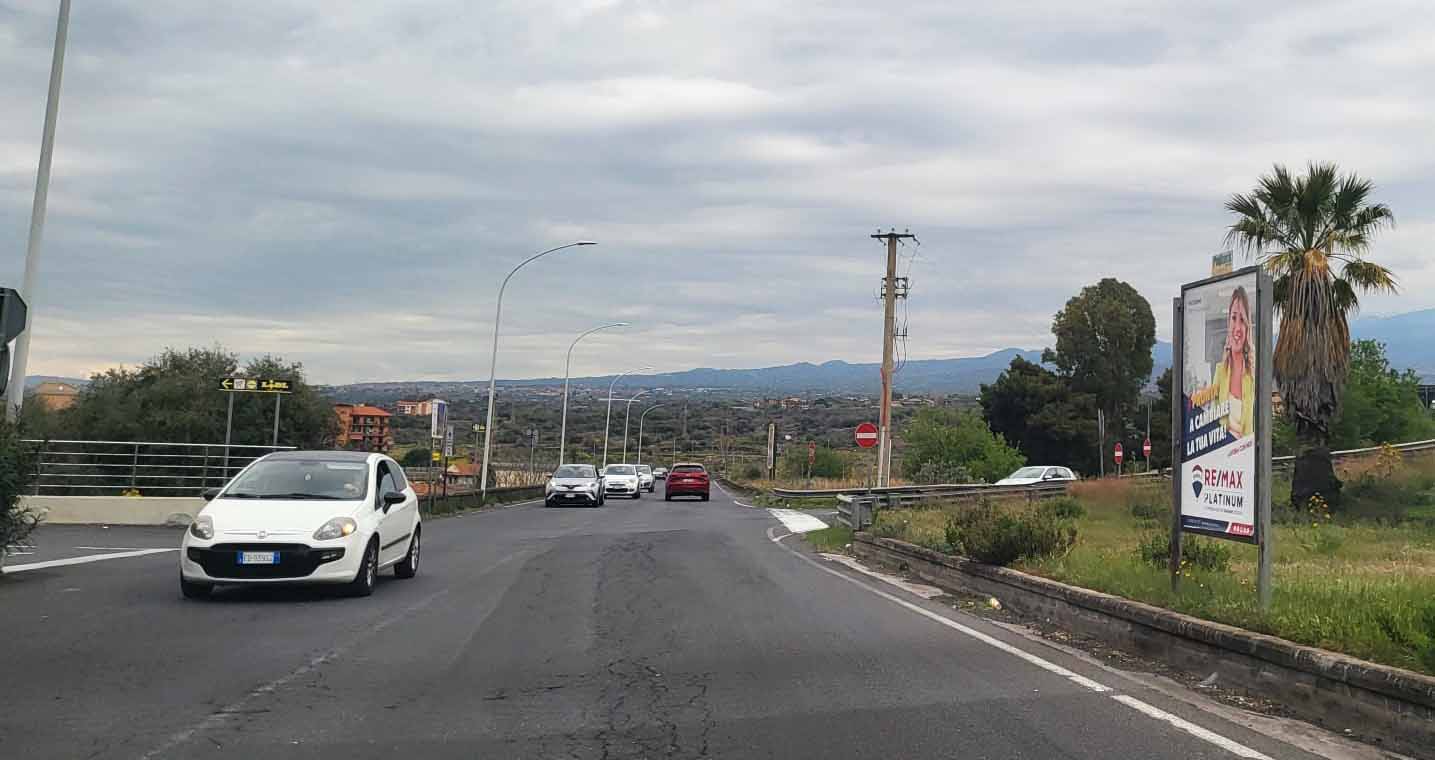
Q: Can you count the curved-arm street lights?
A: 5